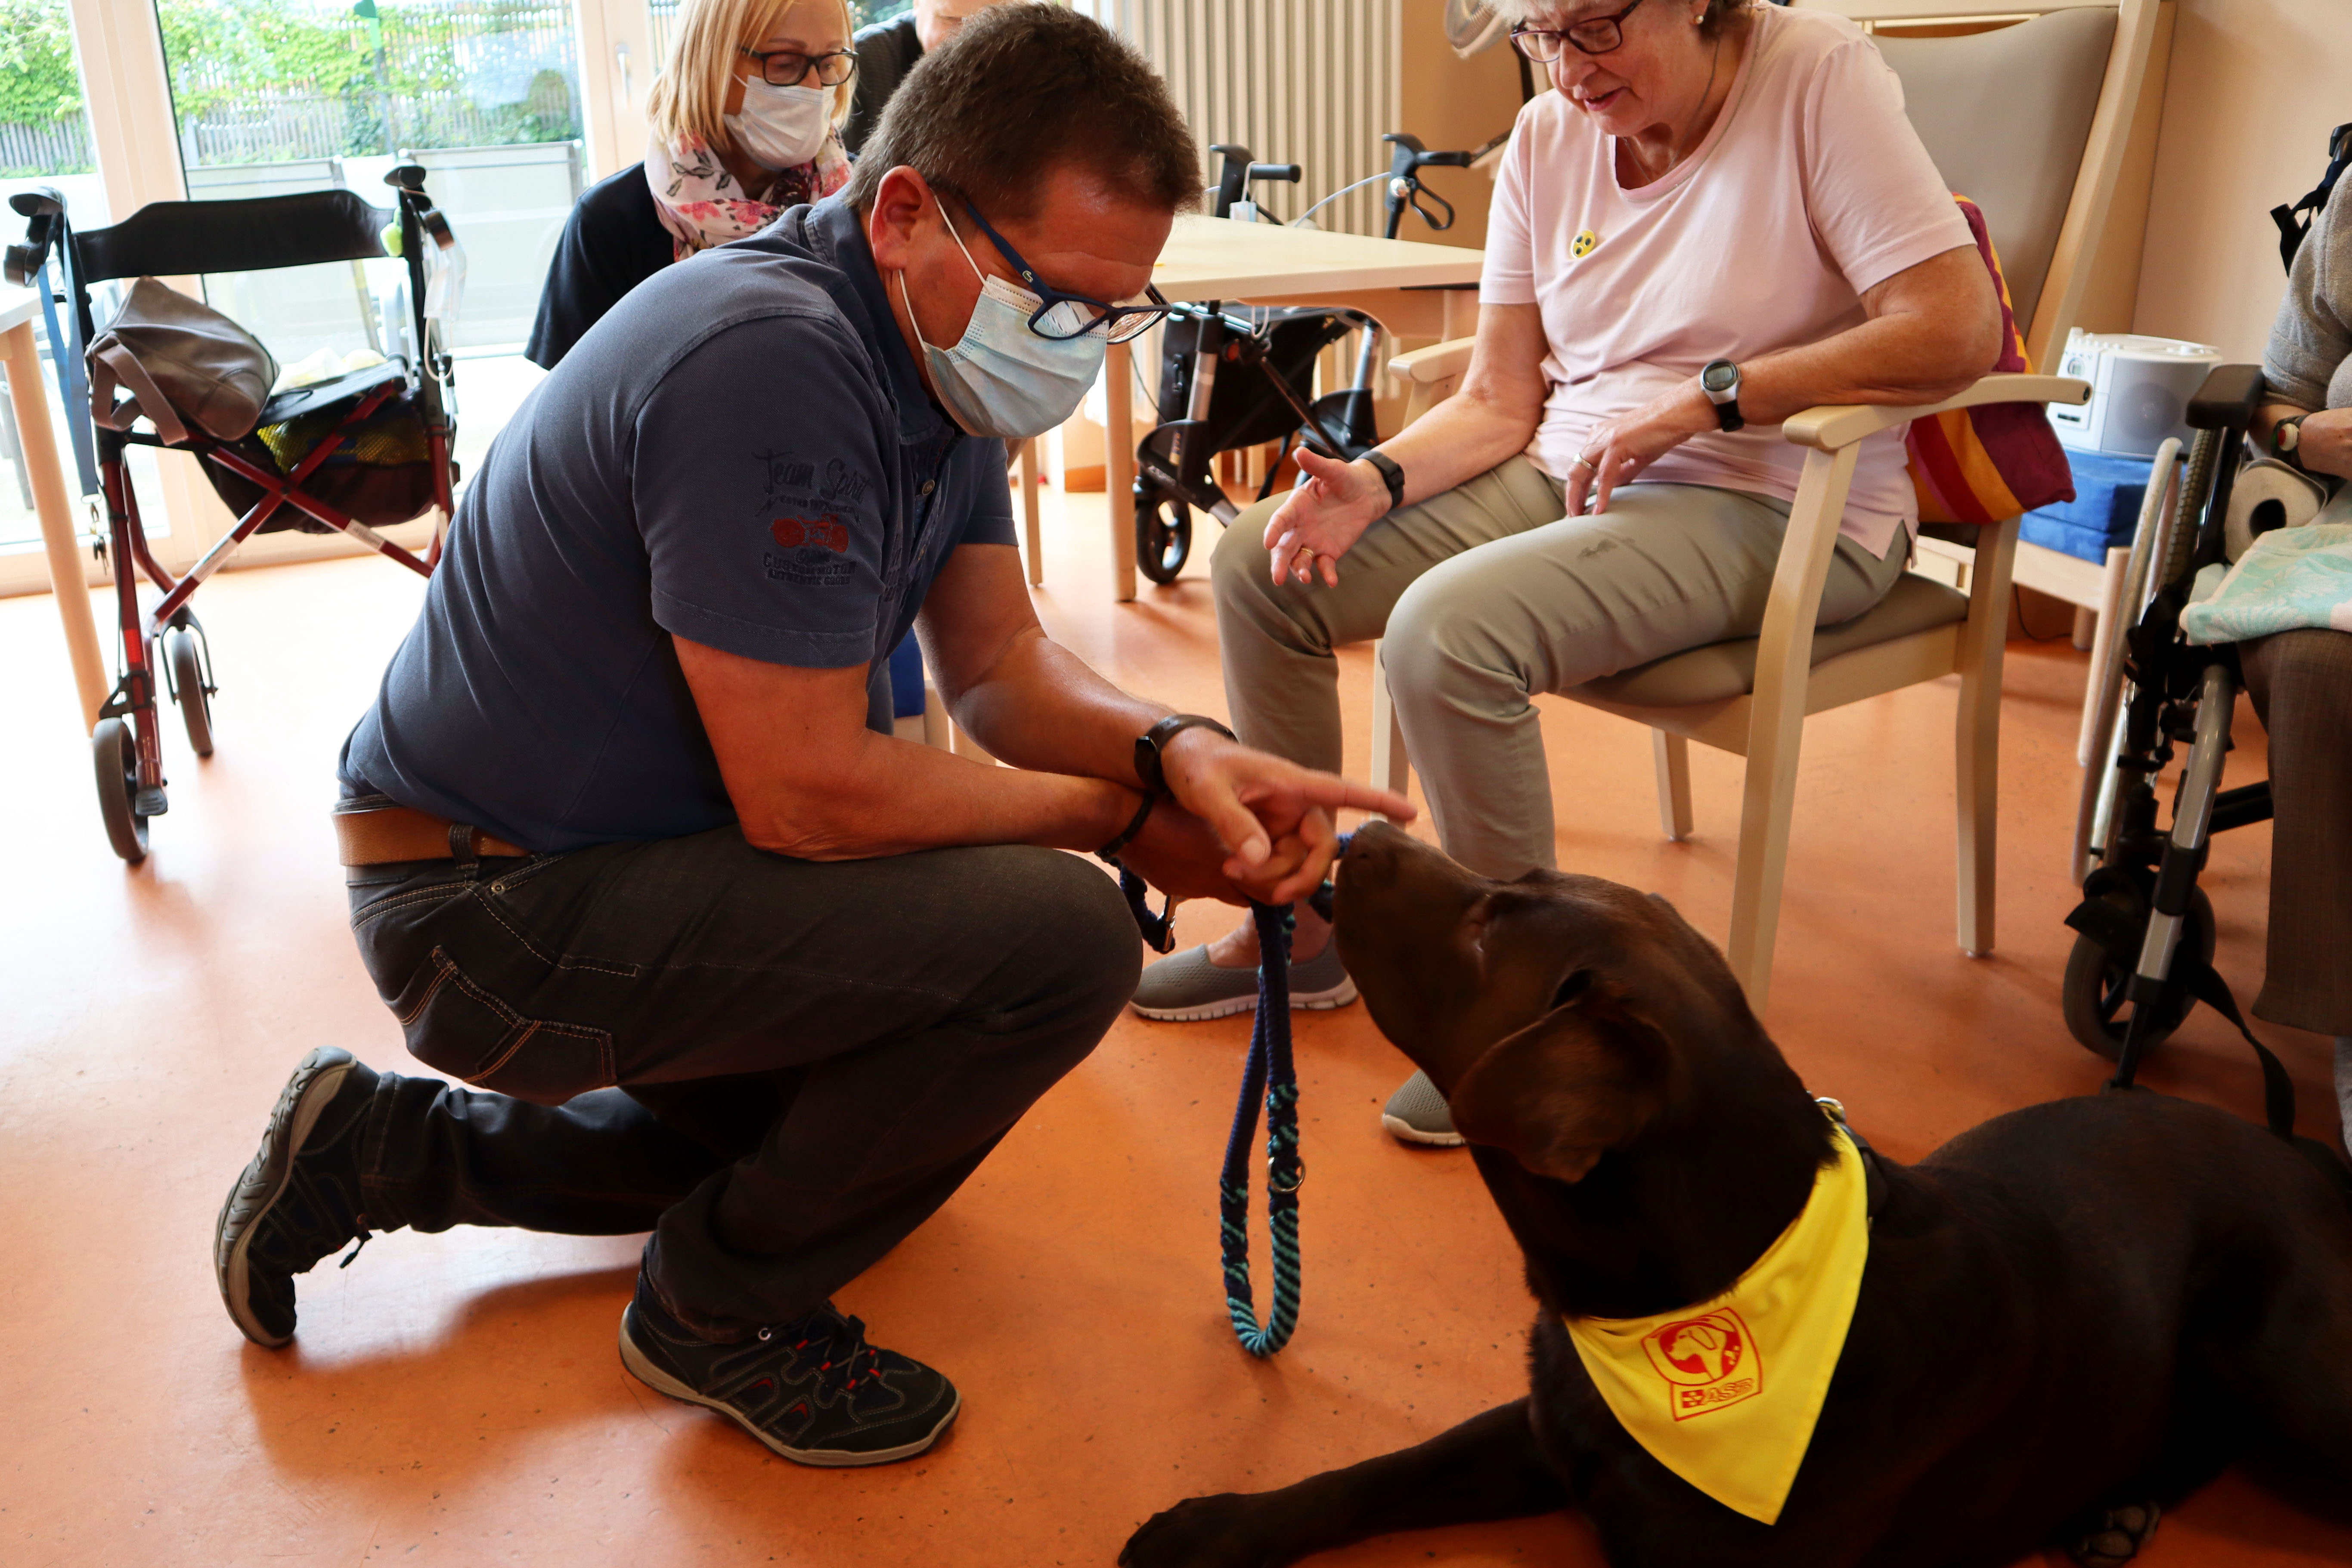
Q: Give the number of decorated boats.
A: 0